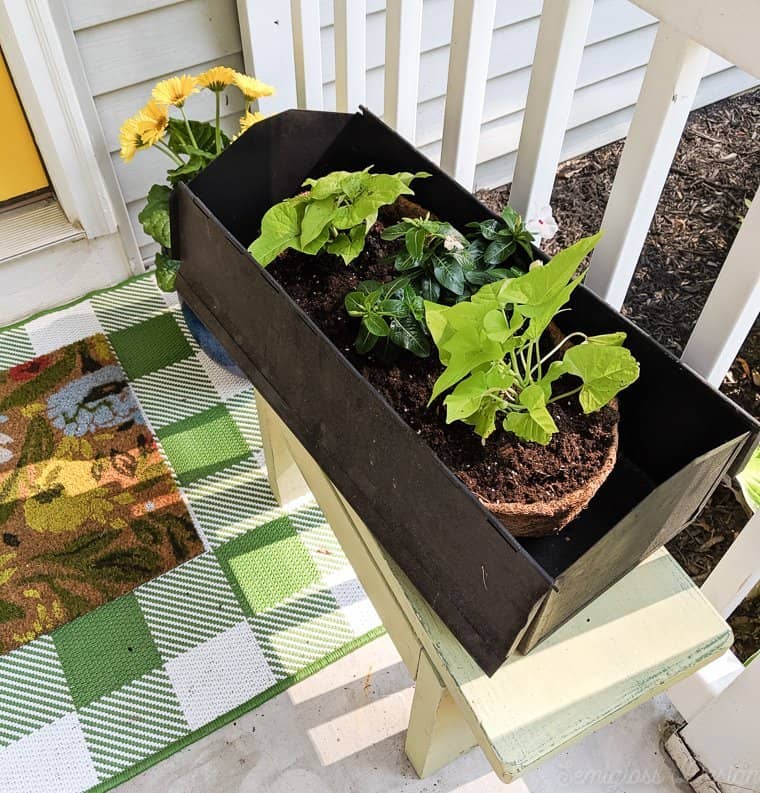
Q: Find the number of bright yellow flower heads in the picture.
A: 6